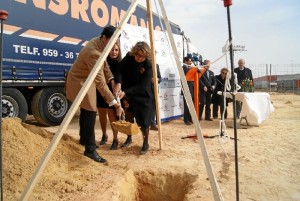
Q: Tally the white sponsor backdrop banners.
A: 1